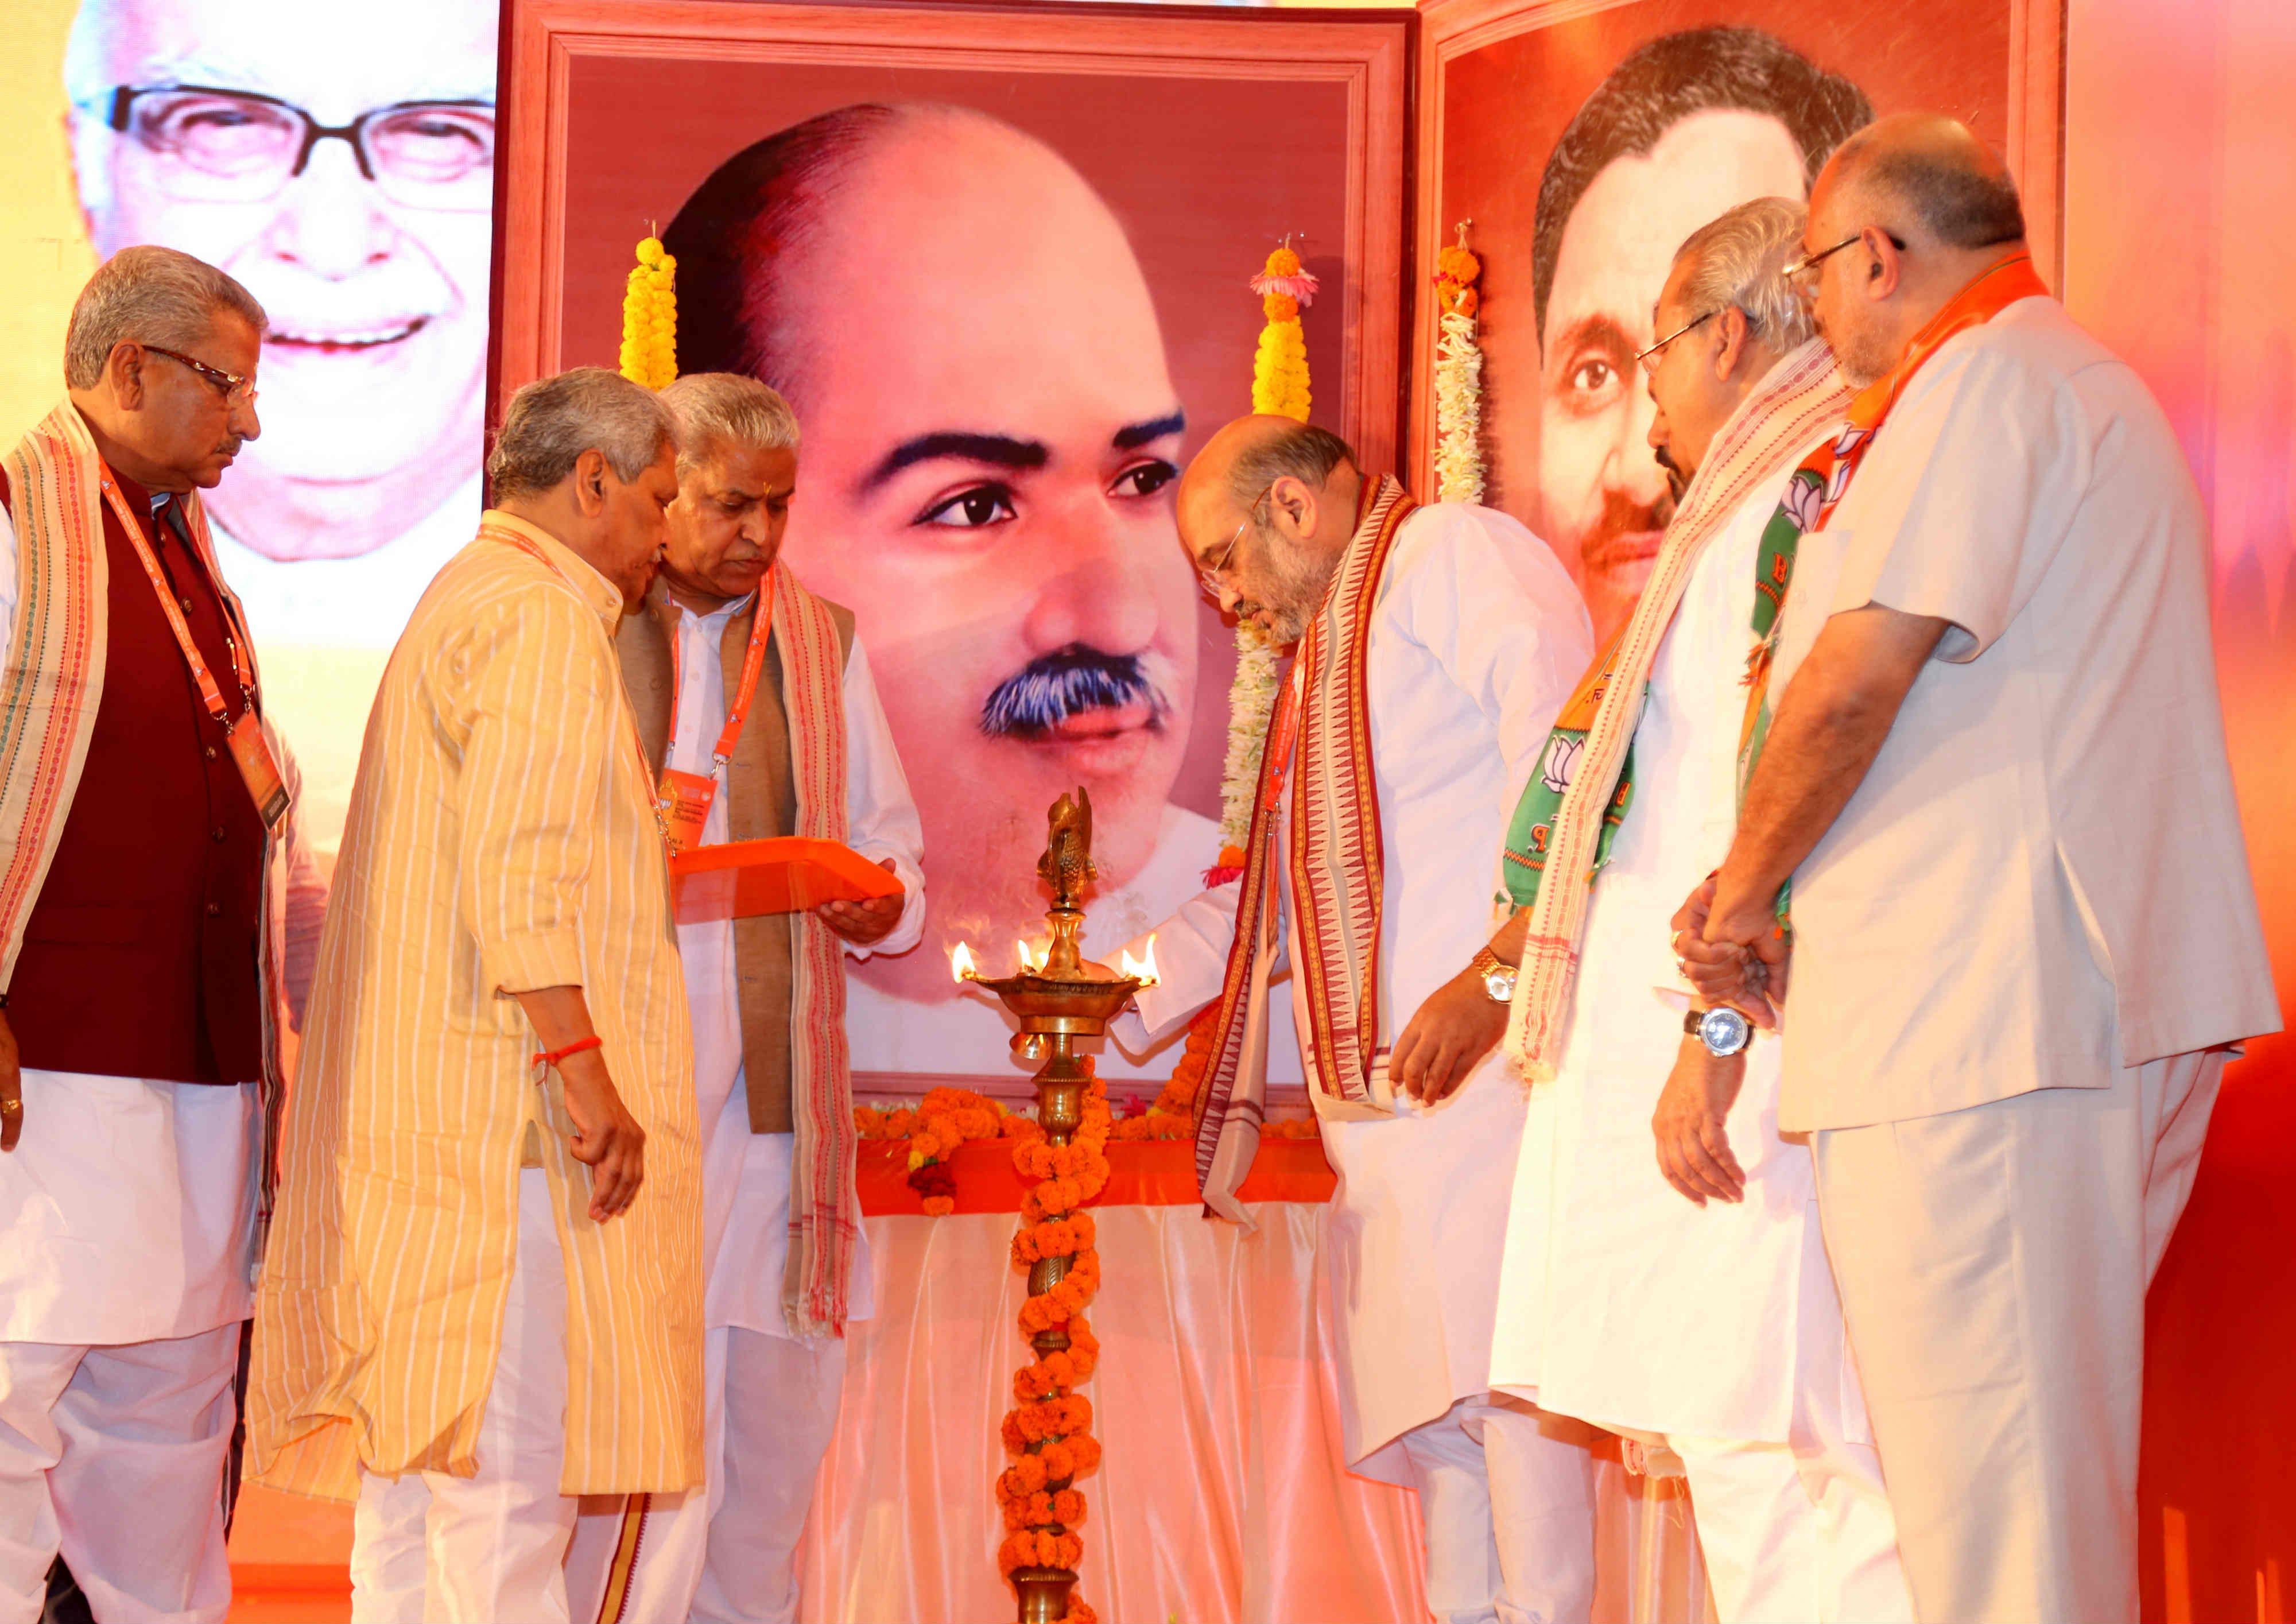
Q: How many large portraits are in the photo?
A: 3